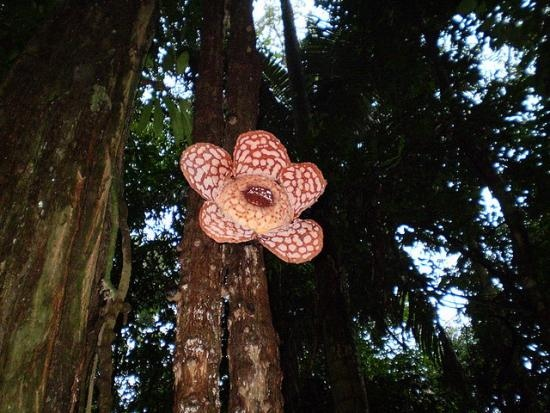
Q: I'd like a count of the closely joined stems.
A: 2